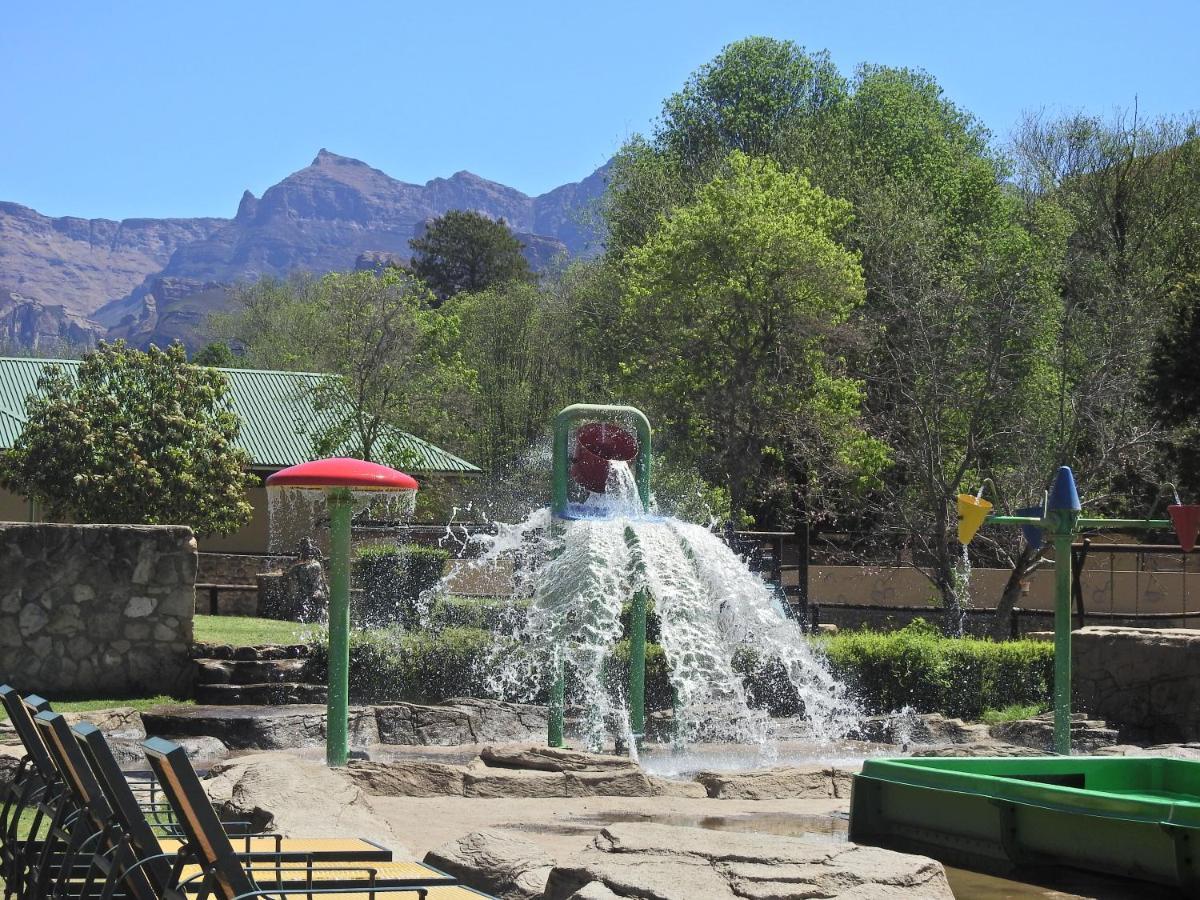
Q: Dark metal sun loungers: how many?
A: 5